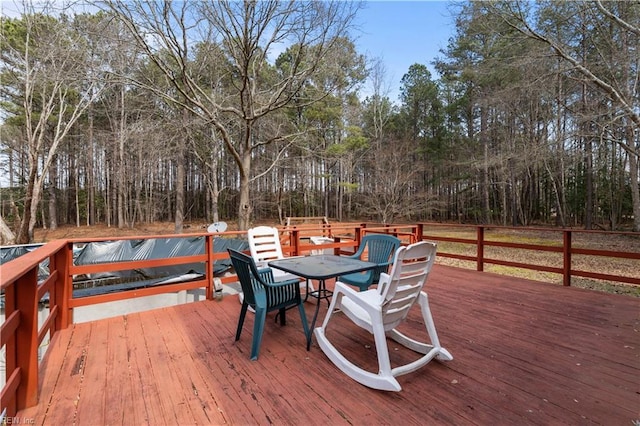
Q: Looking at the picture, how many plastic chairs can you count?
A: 4